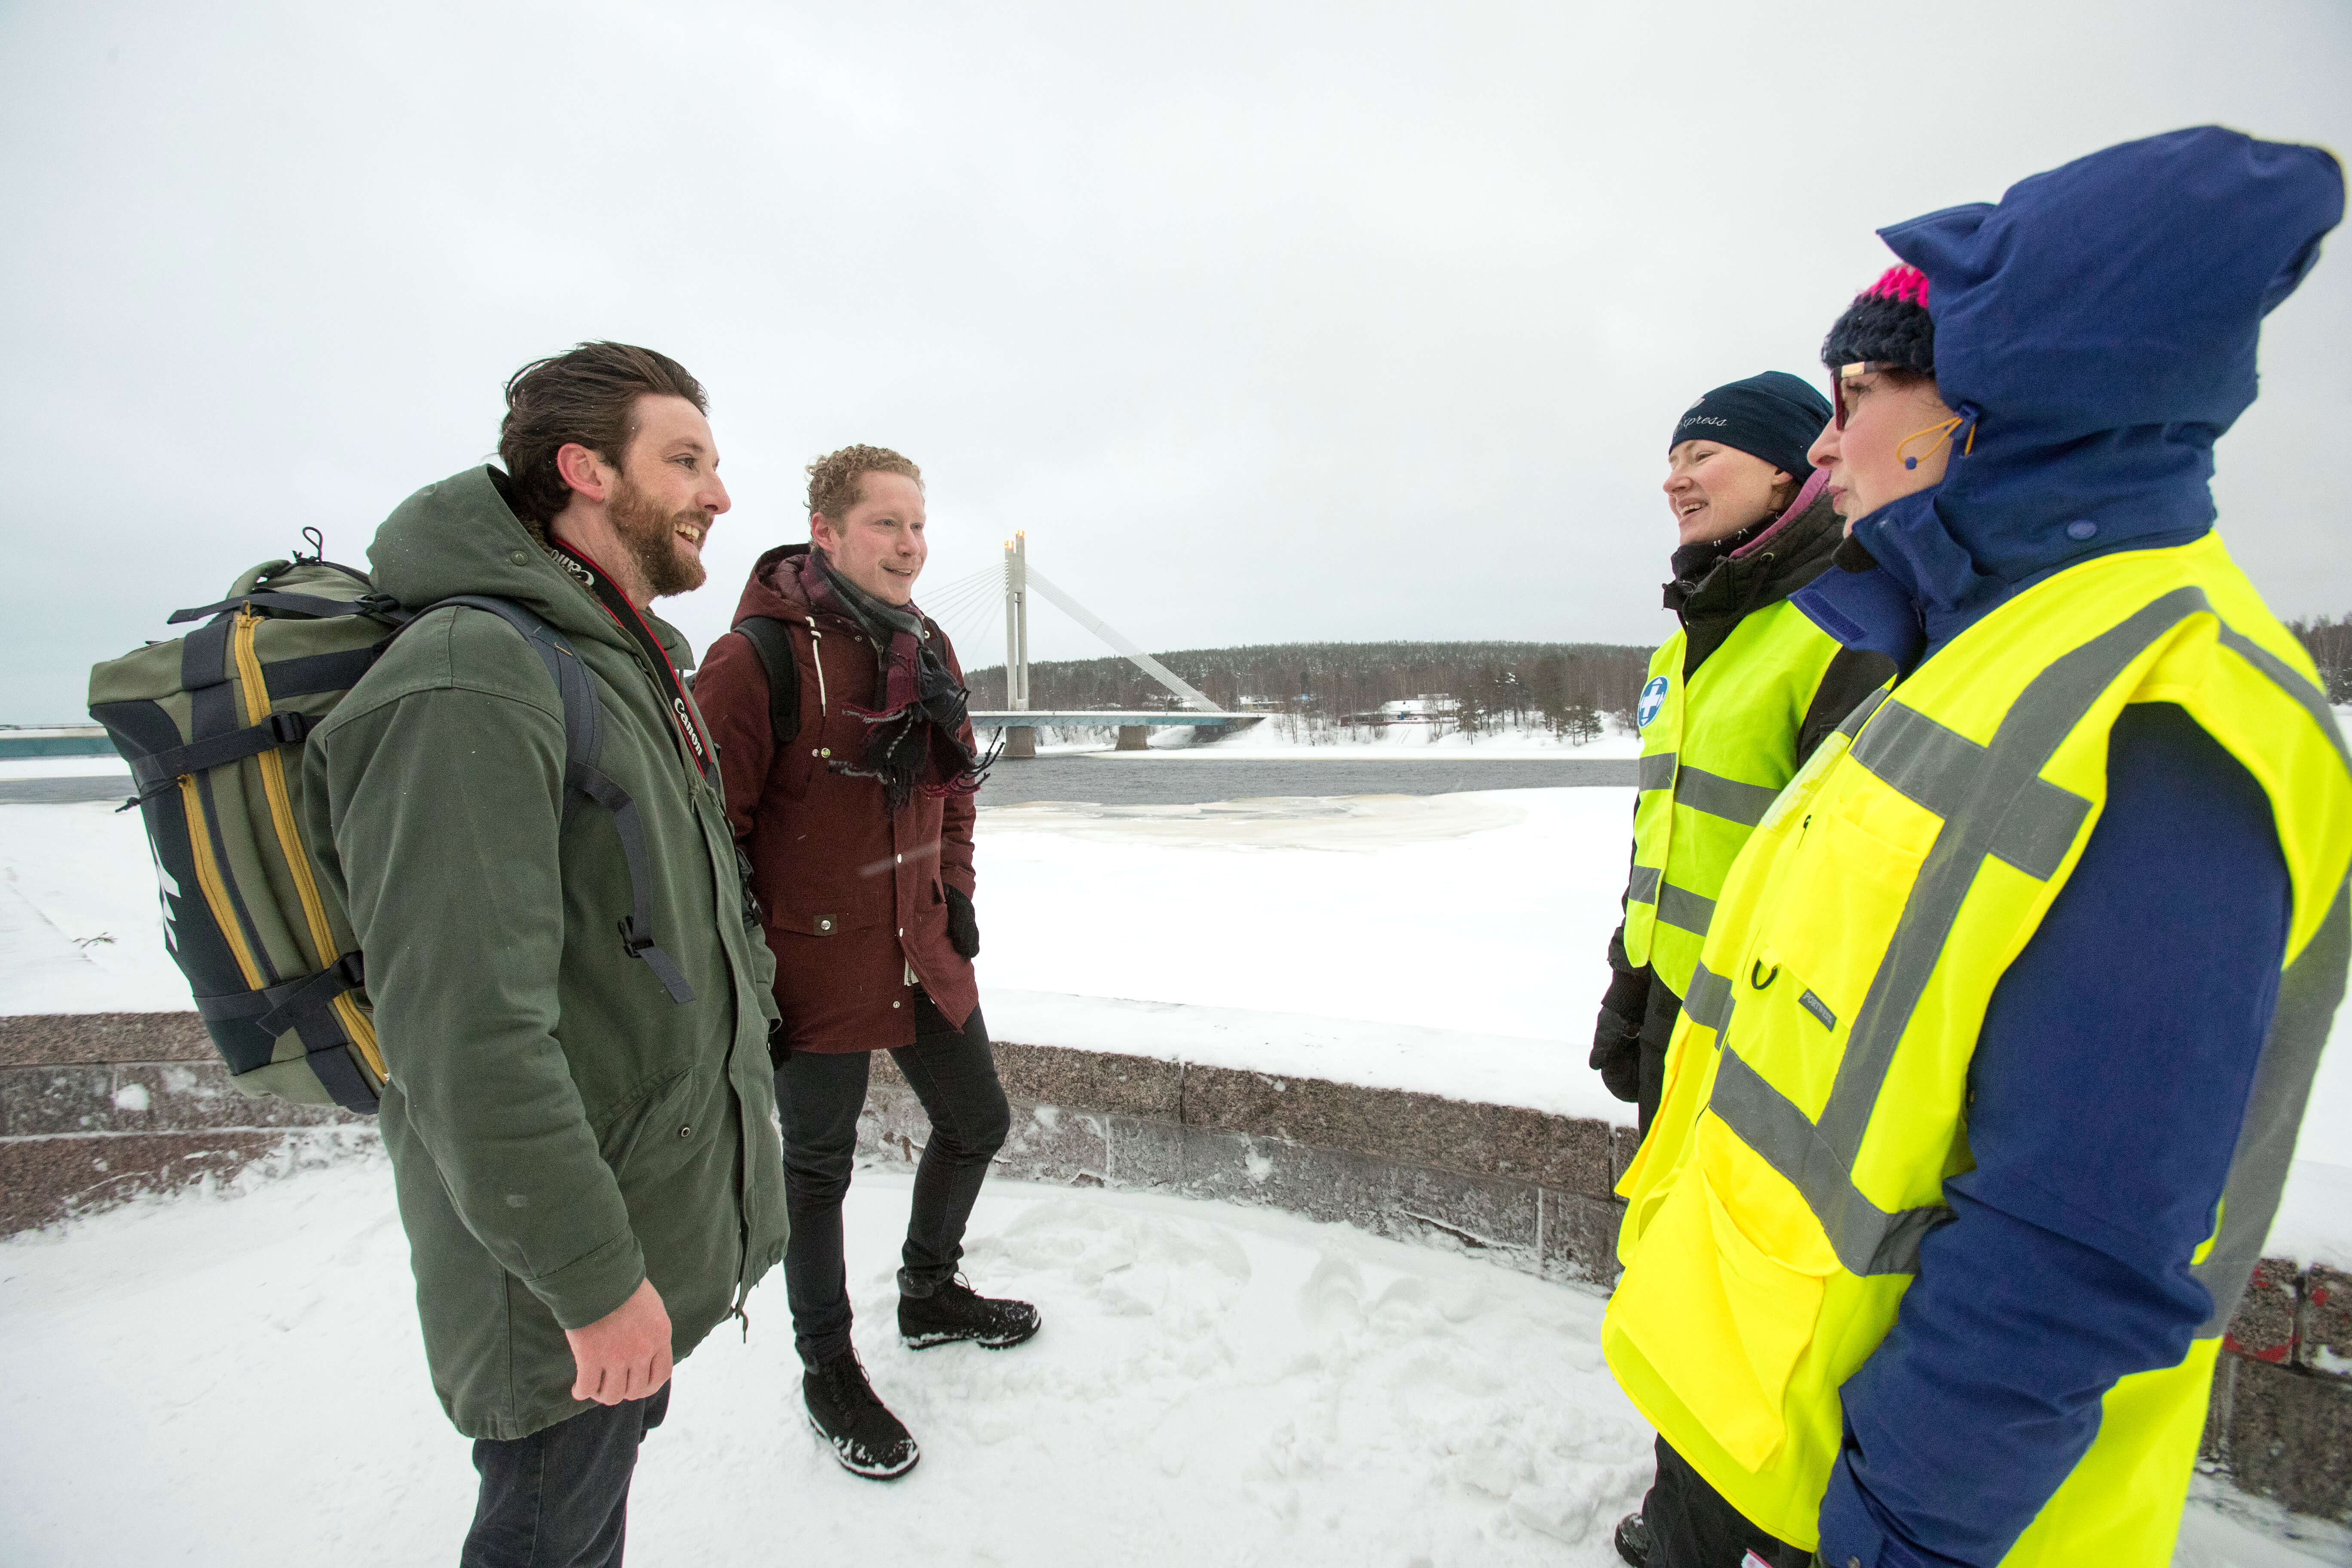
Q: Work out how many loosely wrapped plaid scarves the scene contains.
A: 1